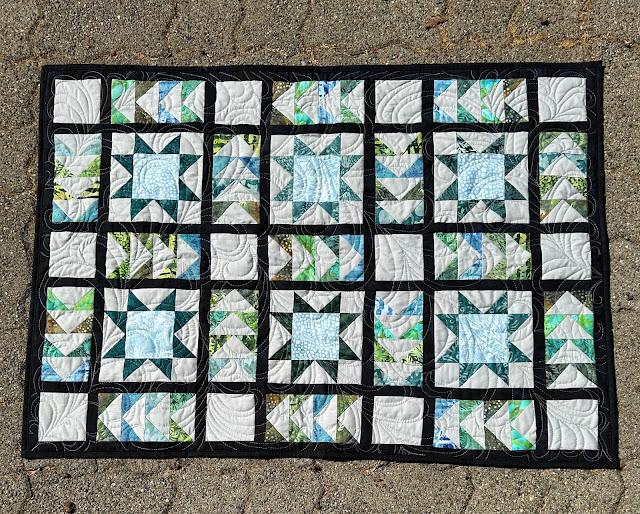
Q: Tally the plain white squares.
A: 12